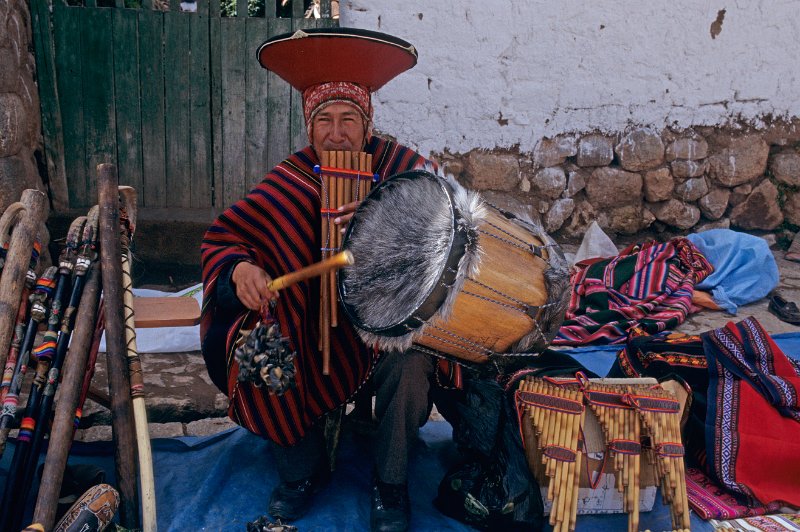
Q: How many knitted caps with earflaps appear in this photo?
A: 1